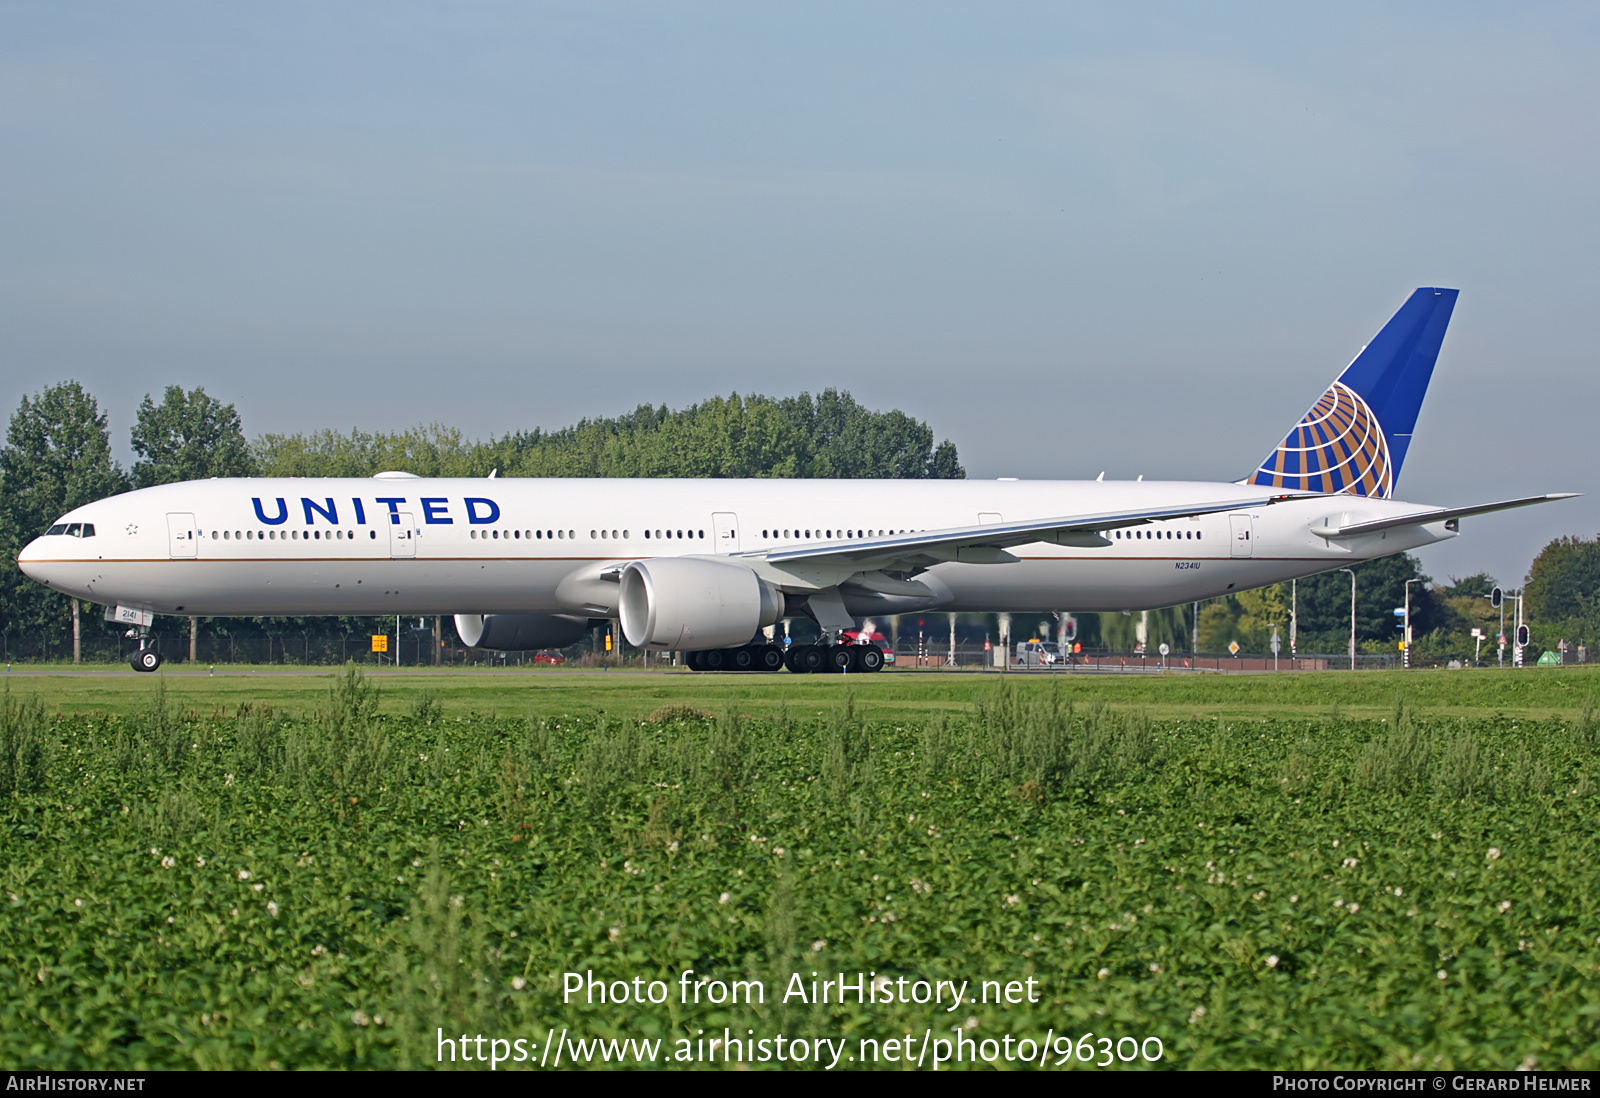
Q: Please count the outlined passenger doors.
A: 5